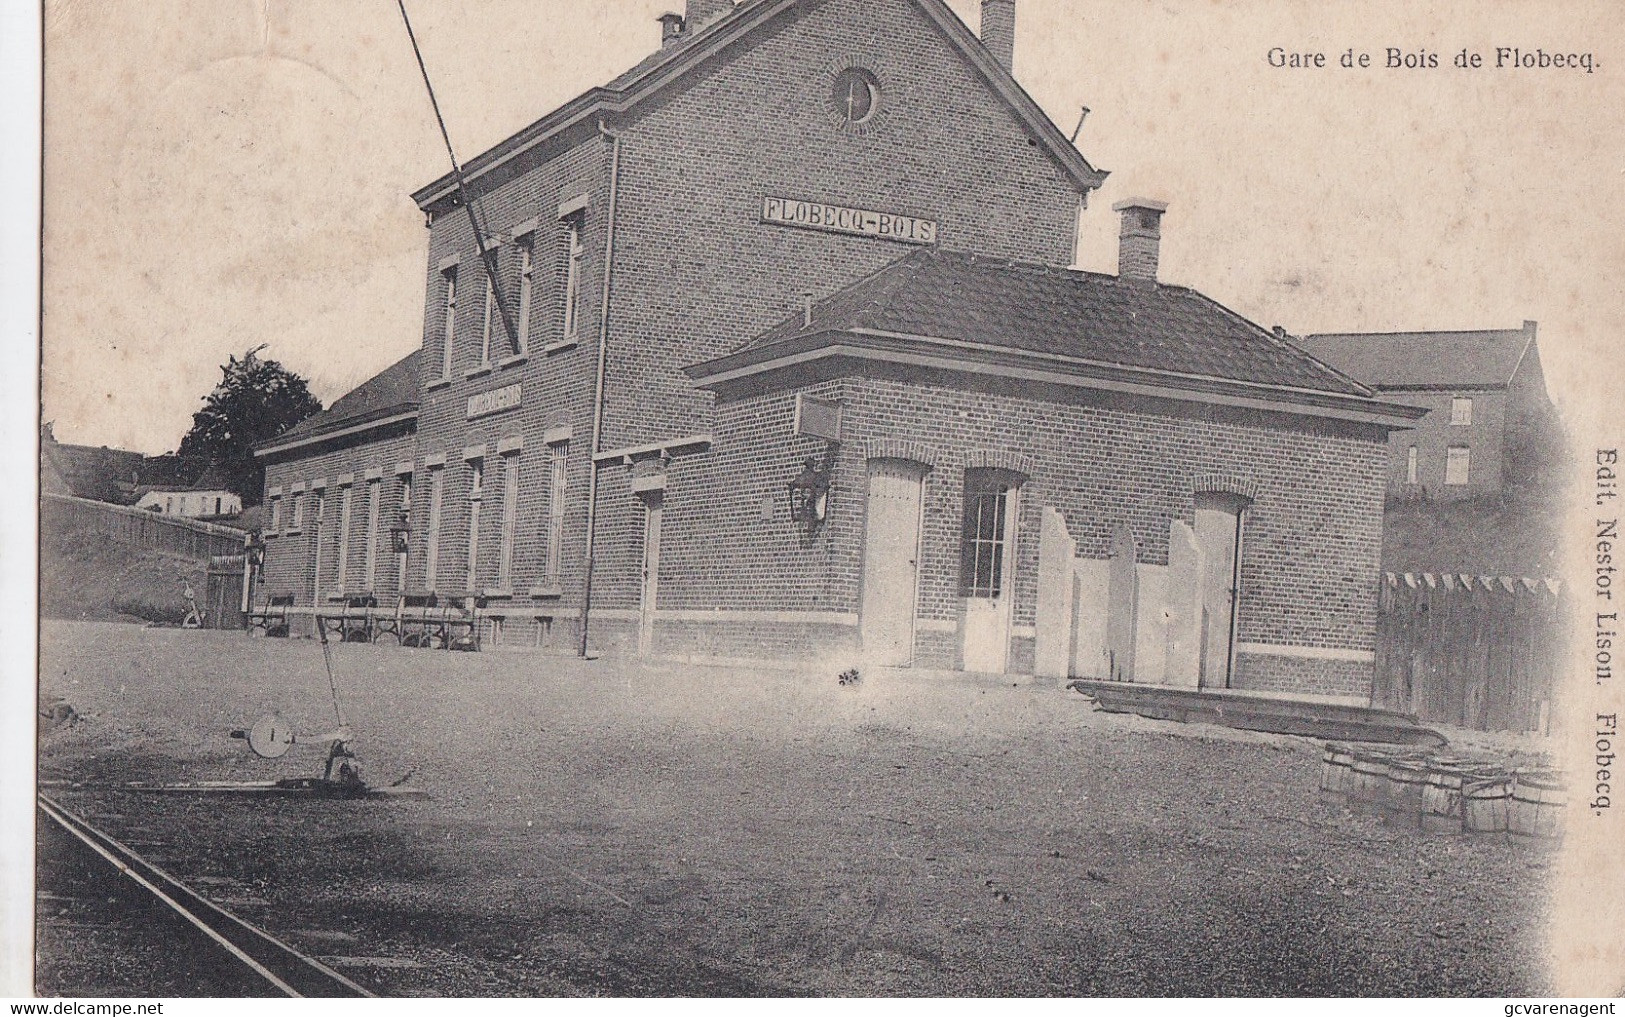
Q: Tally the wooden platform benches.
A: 4